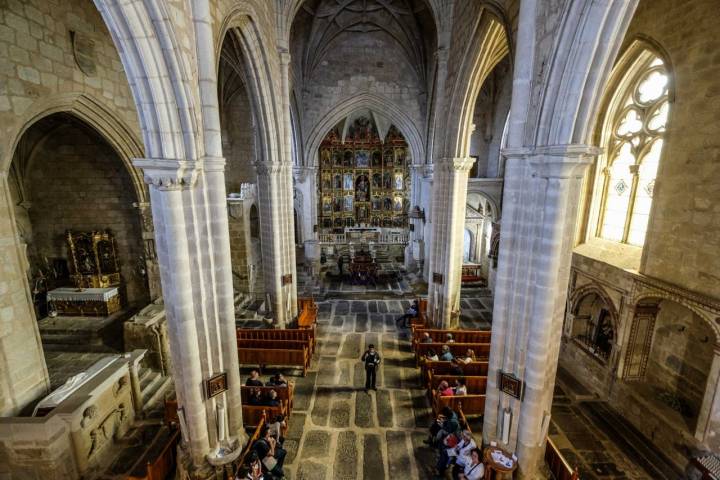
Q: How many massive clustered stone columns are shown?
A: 4